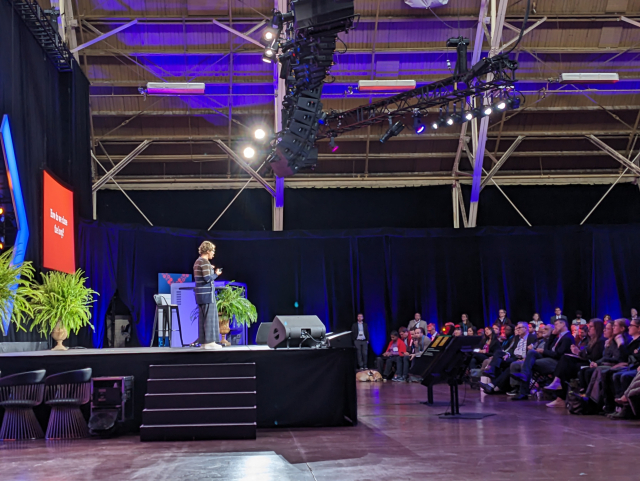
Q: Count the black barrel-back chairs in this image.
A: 2